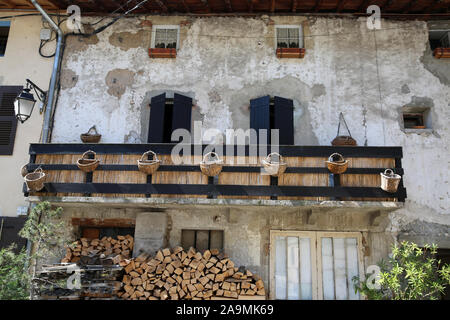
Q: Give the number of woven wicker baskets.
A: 9